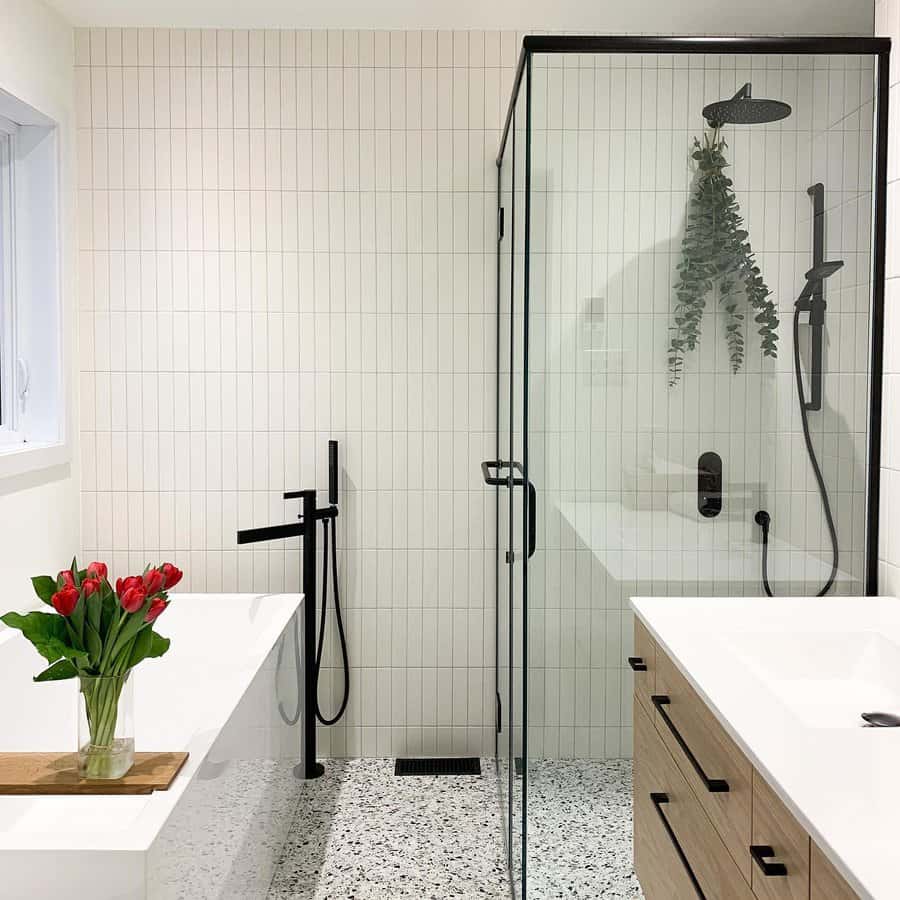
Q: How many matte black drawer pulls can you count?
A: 4